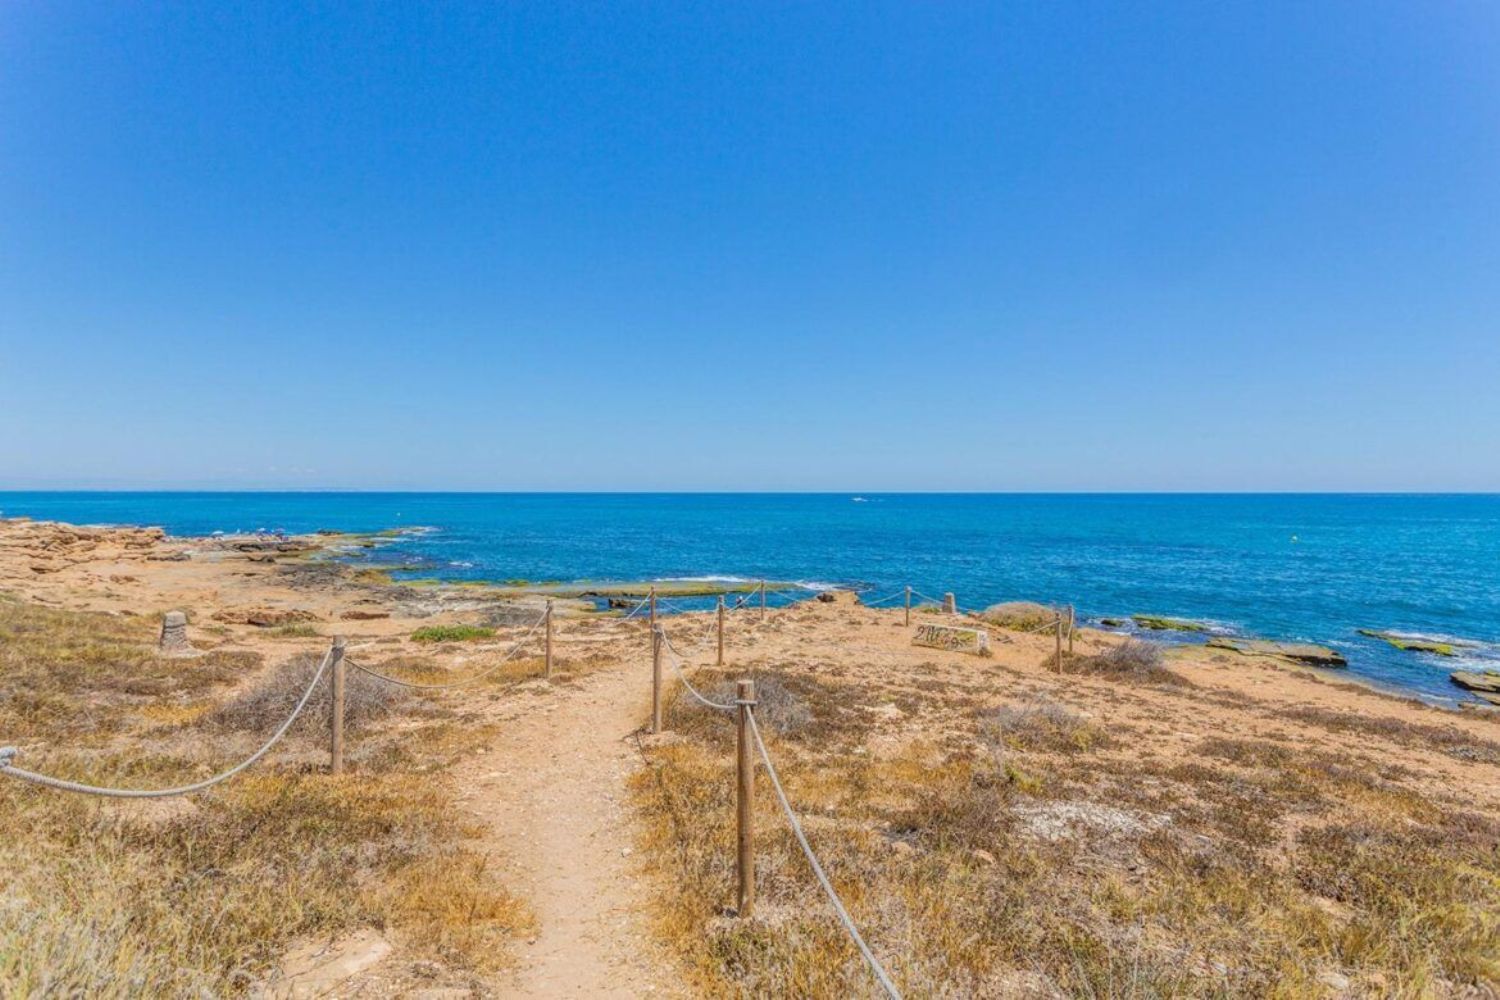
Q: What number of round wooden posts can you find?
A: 10